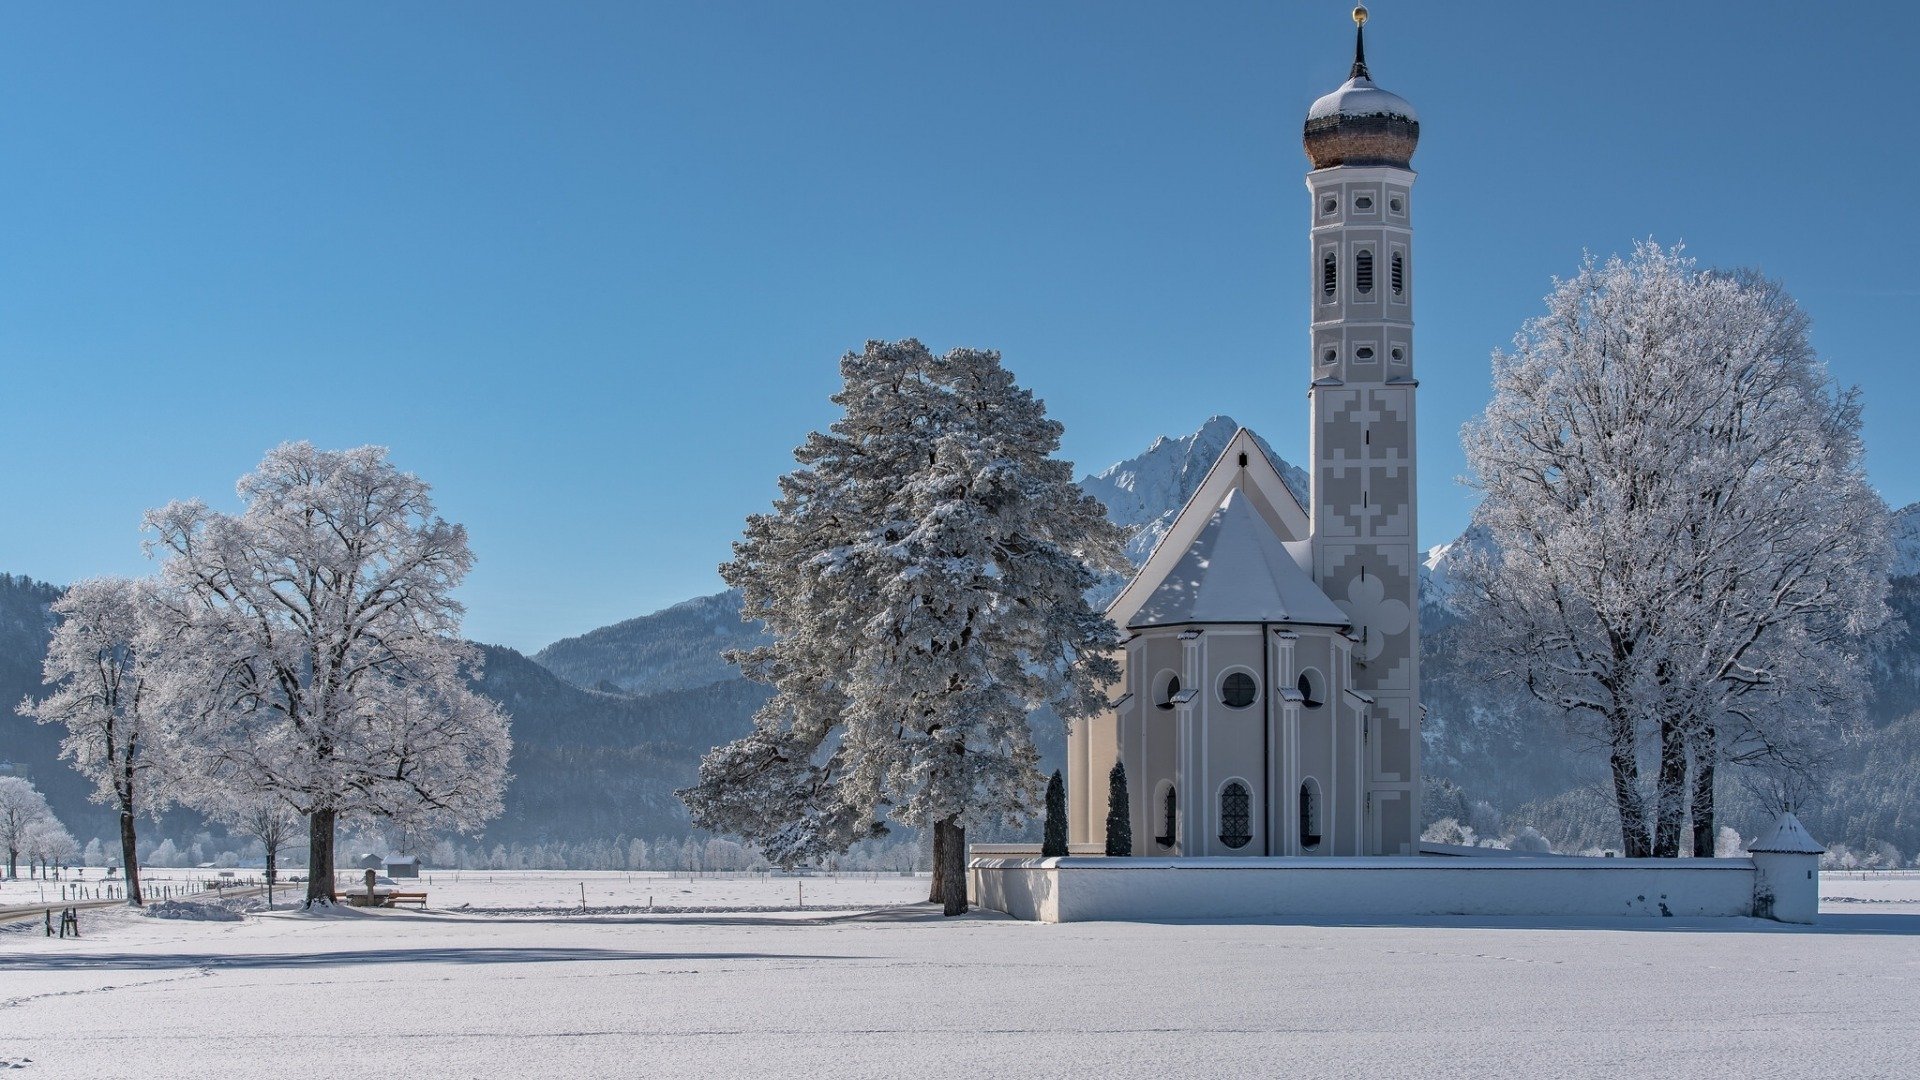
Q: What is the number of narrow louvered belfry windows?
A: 3